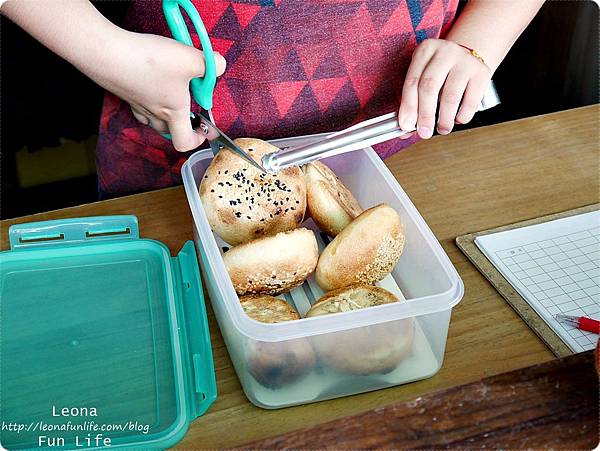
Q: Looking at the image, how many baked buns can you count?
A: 6